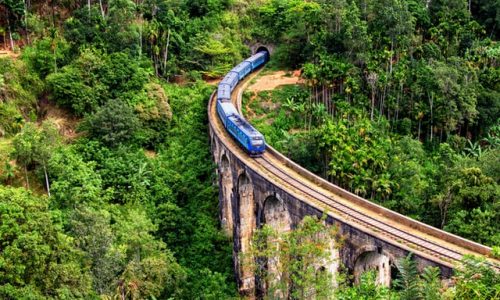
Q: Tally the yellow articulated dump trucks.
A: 0